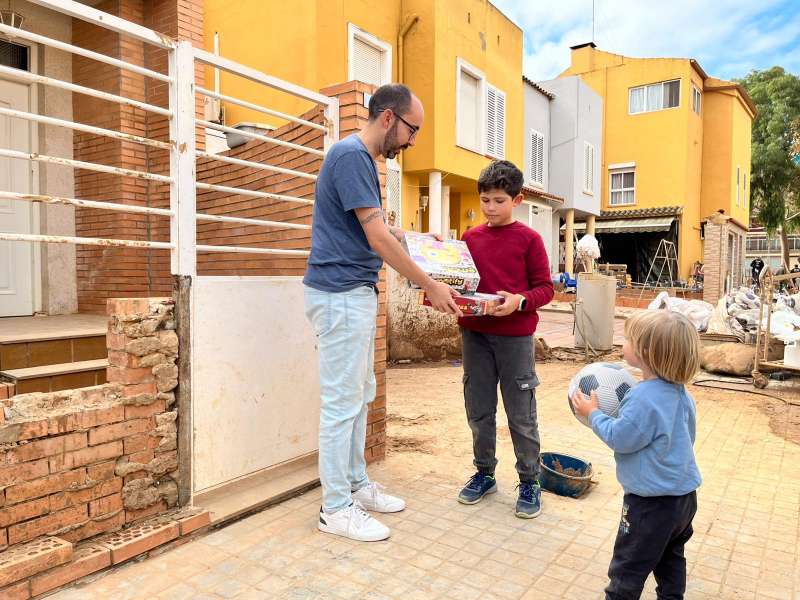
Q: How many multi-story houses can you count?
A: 3